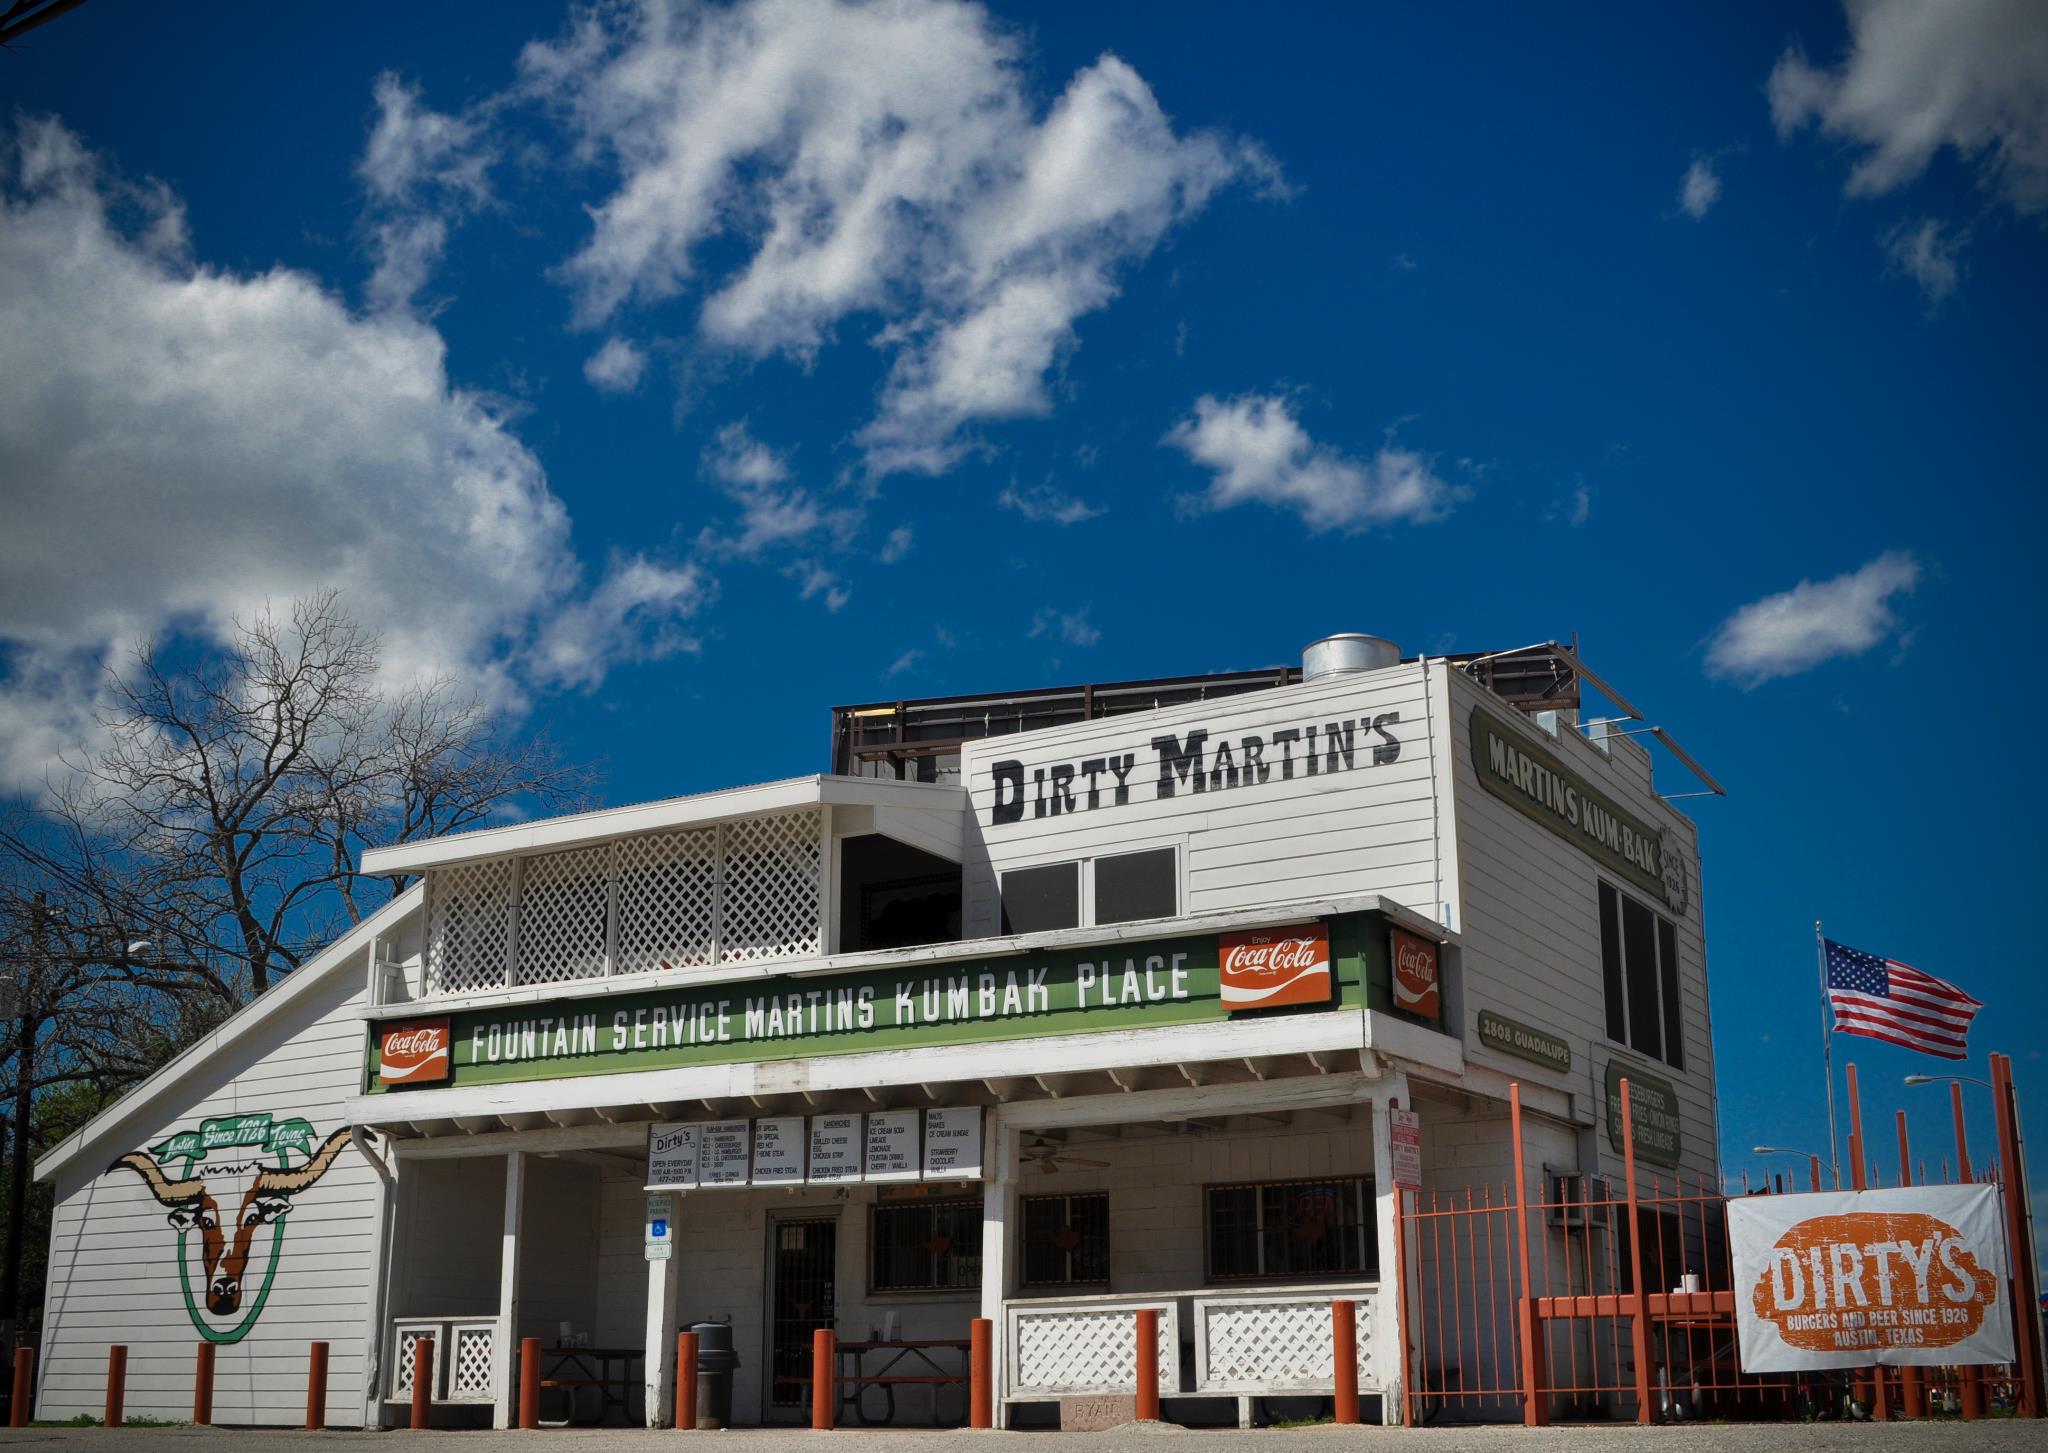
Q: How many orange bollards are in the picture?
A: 11